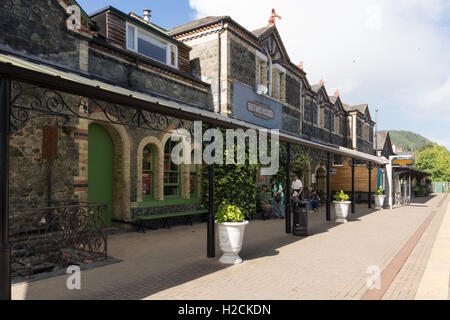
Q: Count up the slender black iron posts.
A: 6